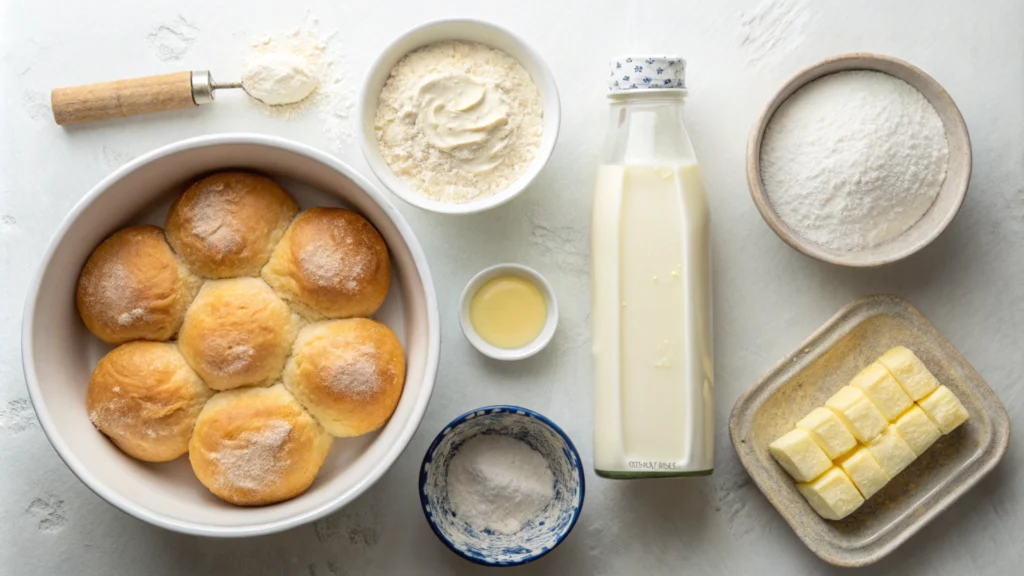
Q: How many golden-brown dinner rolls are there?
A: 7